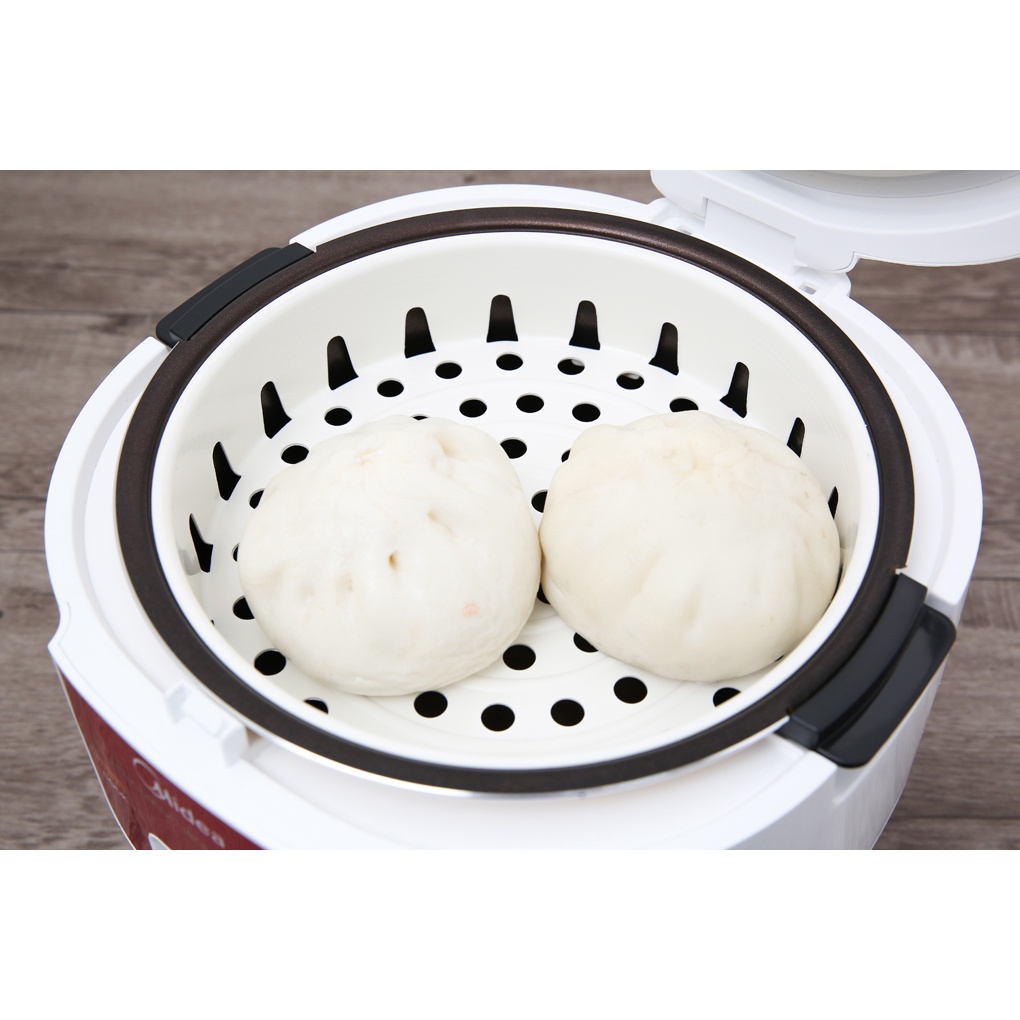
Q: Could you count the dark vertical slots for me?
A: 11